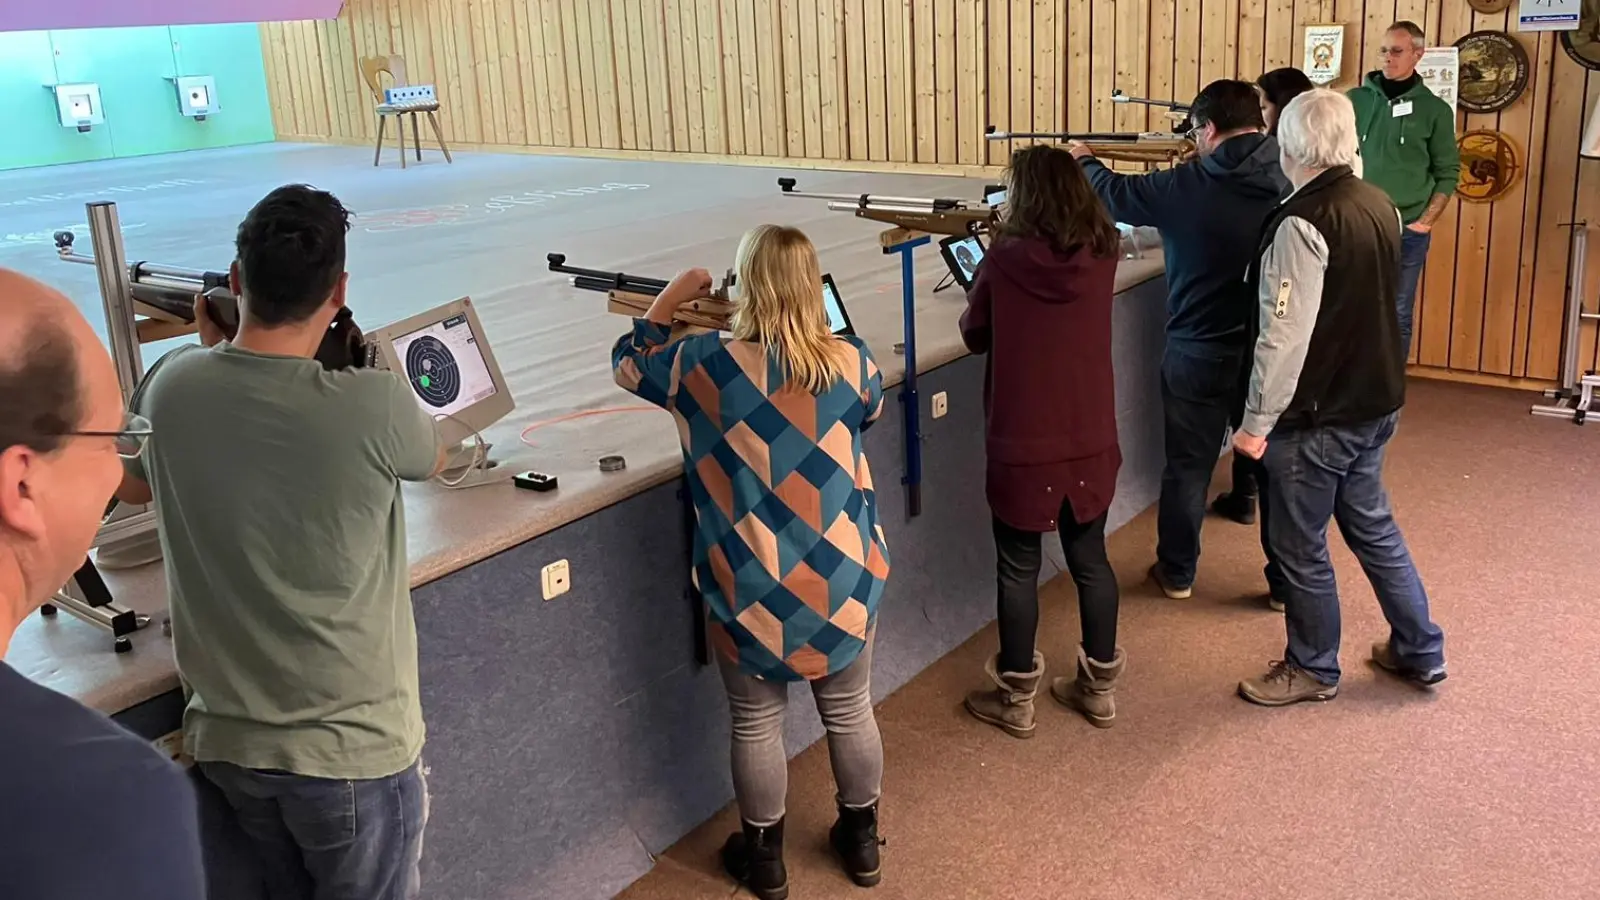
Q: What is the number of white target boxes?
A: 2